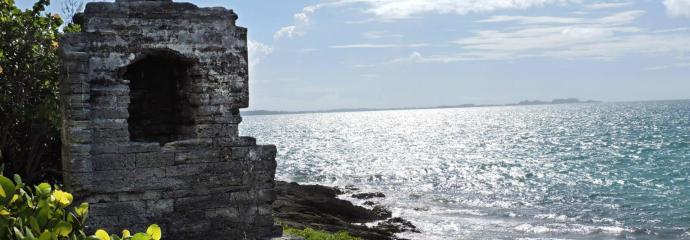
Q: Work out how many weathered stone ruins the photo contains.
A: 1